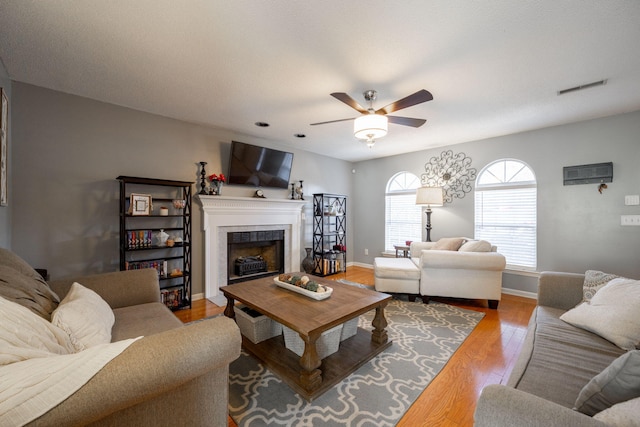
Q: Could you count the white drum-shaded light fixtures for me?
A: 2